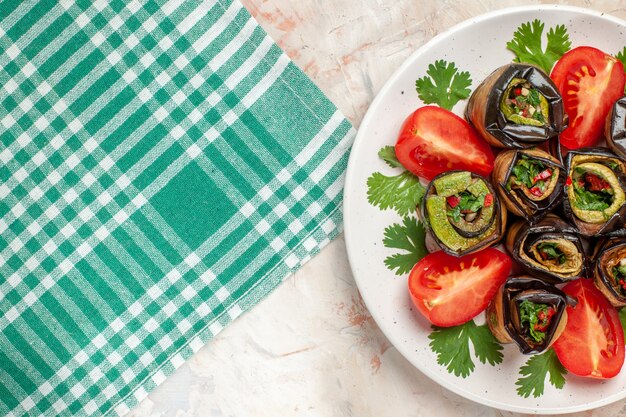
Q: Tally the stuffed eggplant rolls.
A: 8